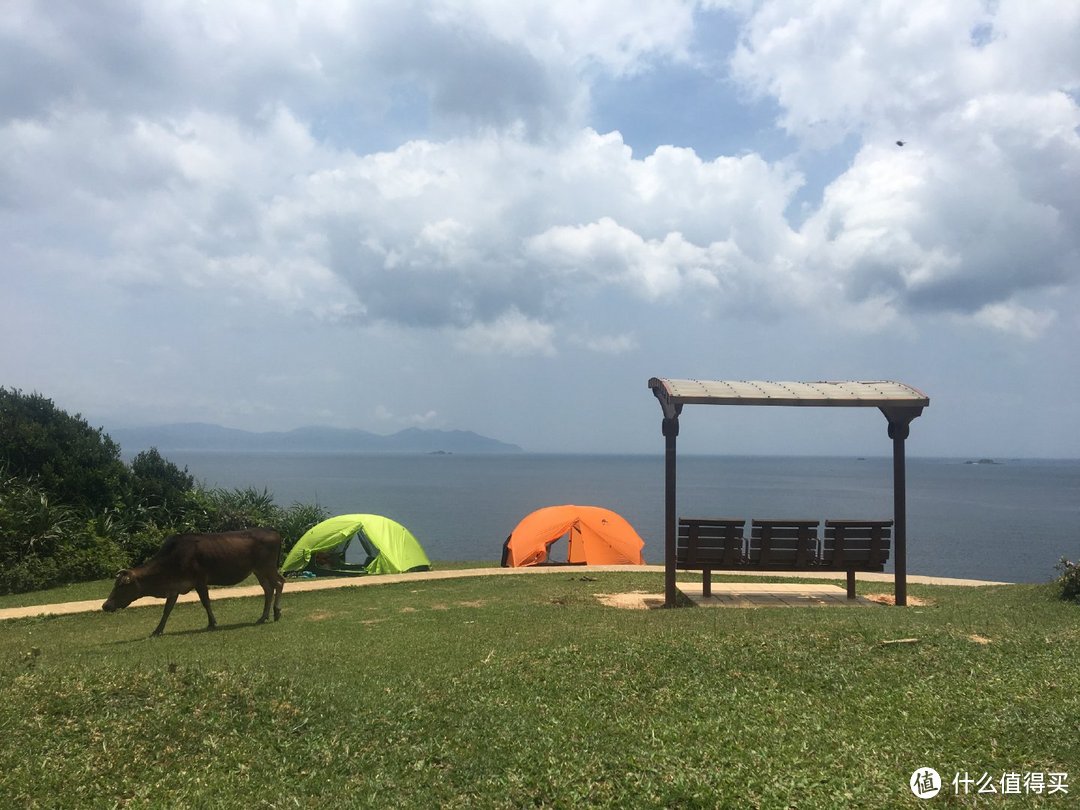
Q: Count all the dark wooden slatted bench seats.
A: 3